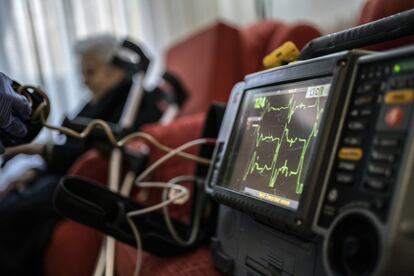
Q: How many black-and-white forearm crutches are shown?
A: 2